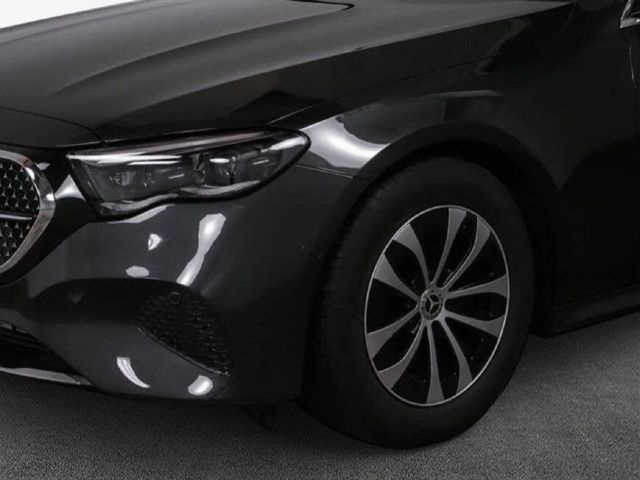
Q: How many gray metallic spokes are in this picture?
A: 10